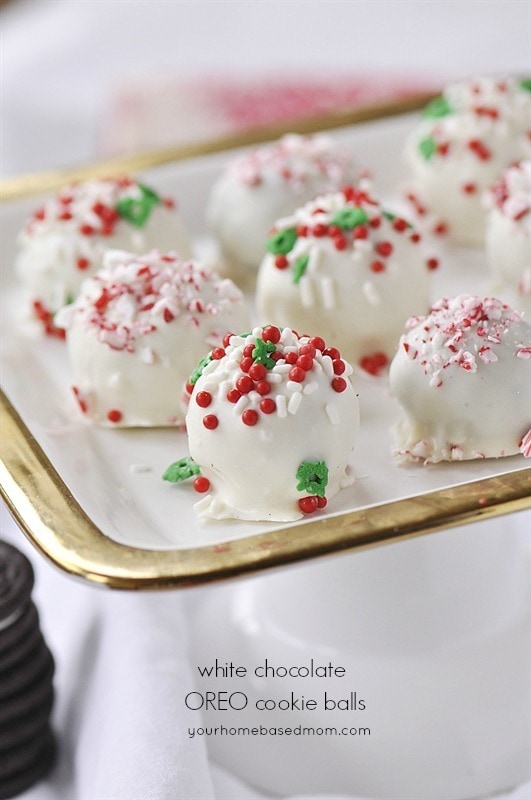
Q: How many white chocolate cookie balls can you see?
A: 9